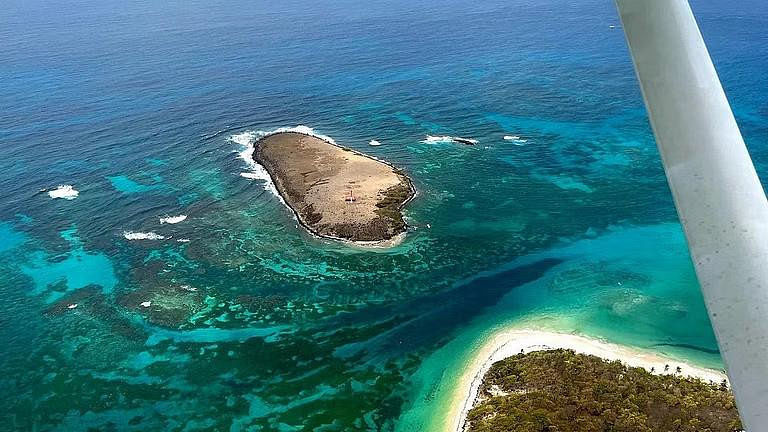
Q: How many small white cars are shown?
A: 0